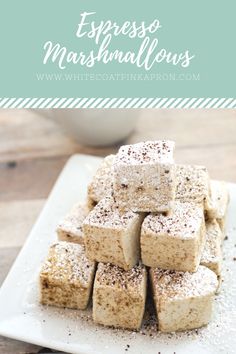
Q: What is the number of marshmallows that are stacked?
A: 11